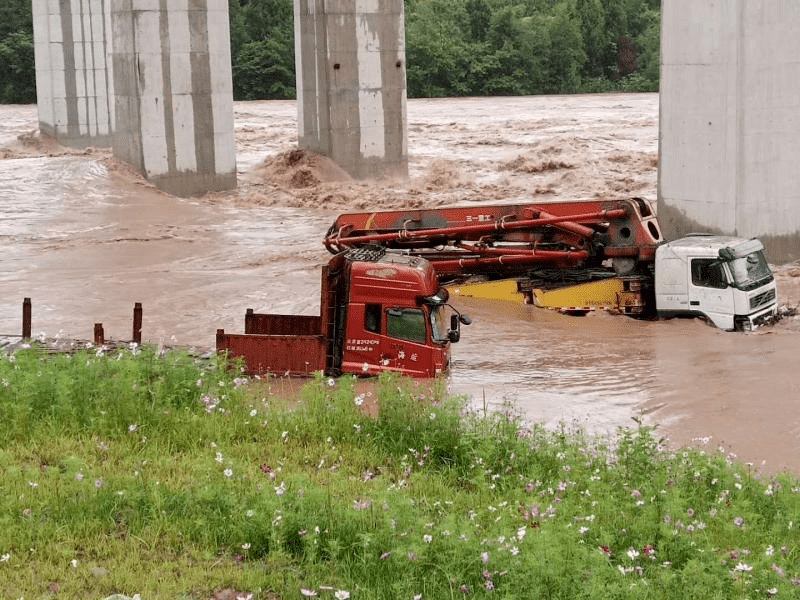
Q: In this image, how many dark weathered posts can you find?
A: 3